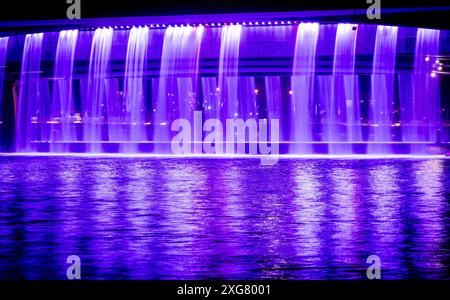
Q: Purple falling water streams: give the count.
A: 11